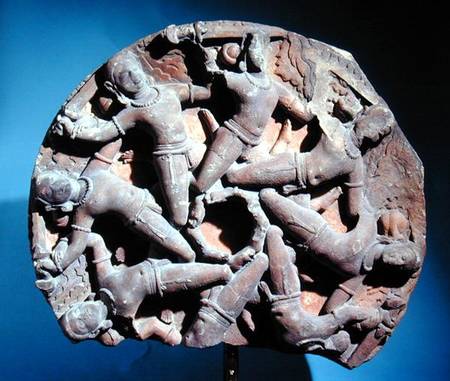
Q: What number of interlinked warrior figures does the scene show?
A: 8